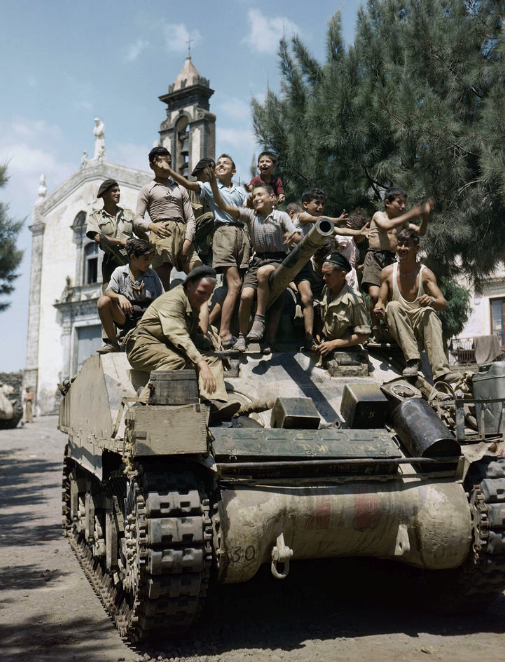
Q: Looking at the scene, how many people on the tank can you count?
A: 15